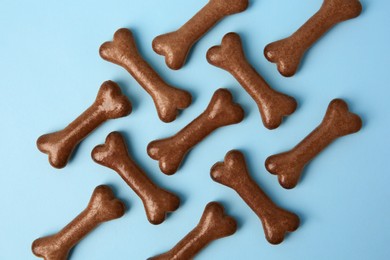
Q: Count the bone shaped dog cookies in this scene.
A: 11